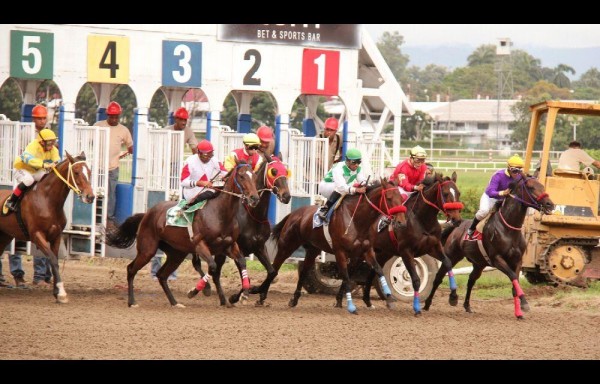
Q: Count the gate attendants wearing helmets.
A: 5